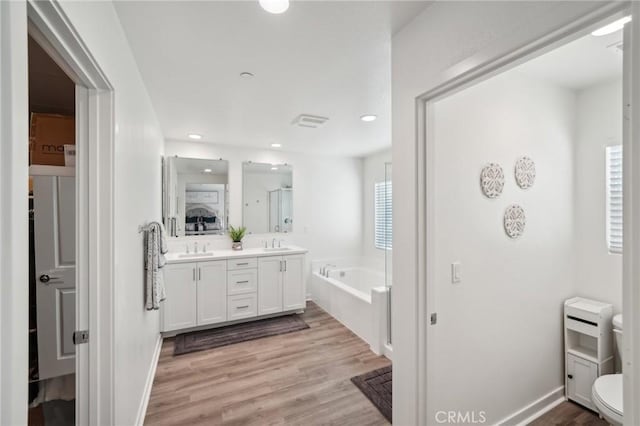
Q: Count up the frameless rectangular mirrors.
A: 2